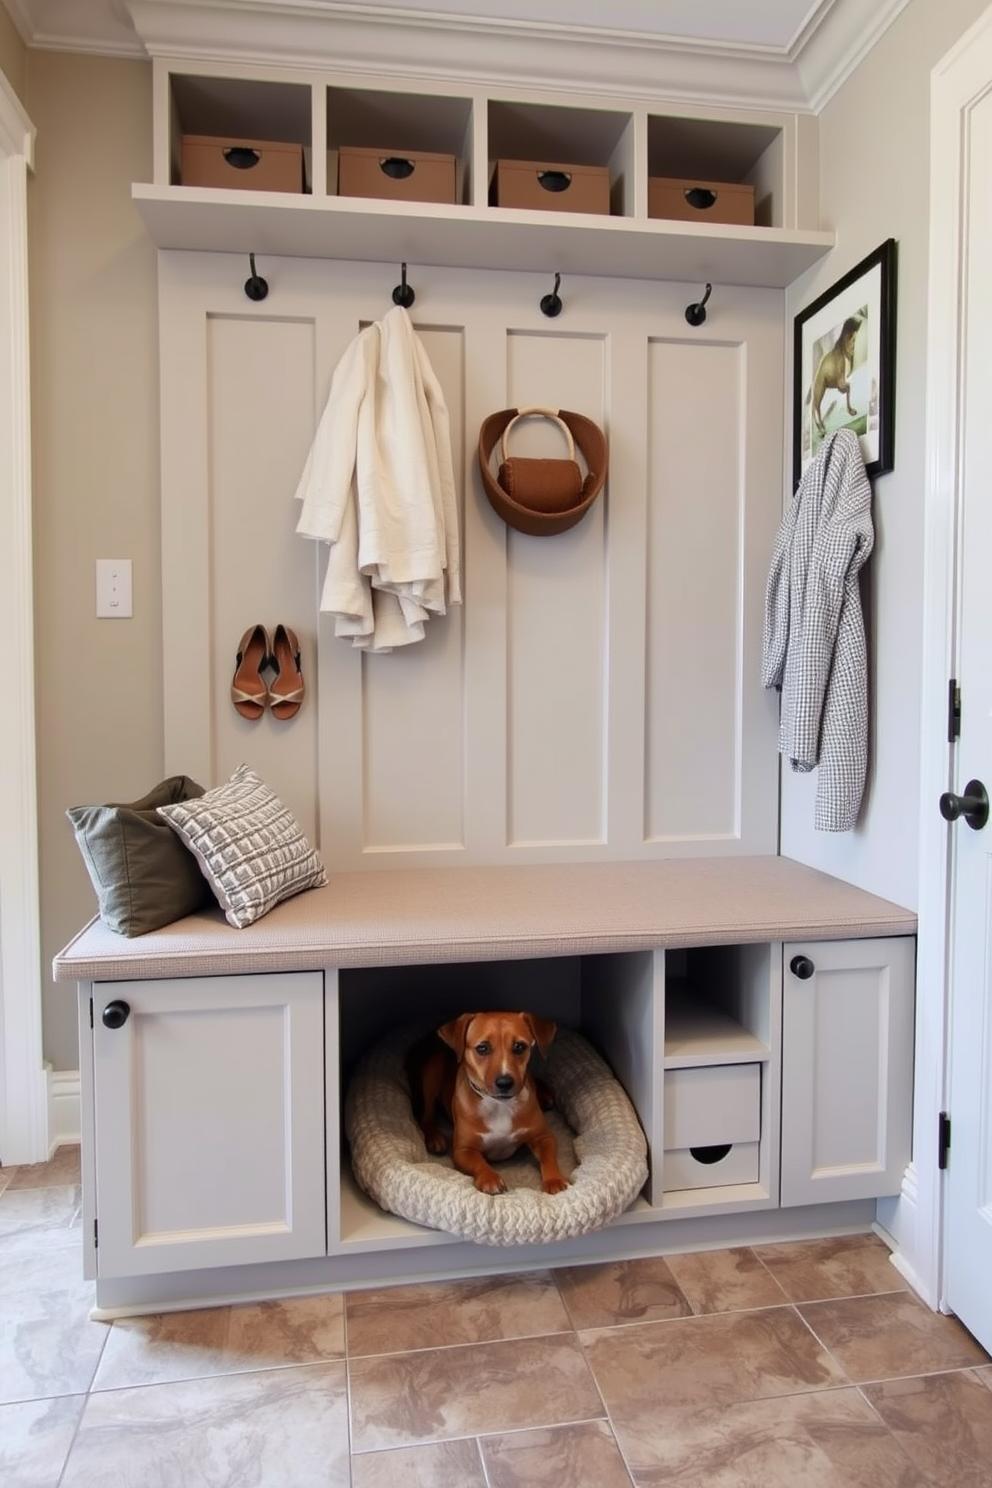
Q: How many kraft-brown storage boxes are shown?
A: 4